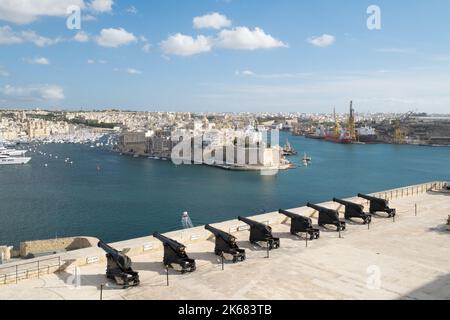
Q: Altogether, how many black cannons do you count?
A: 8